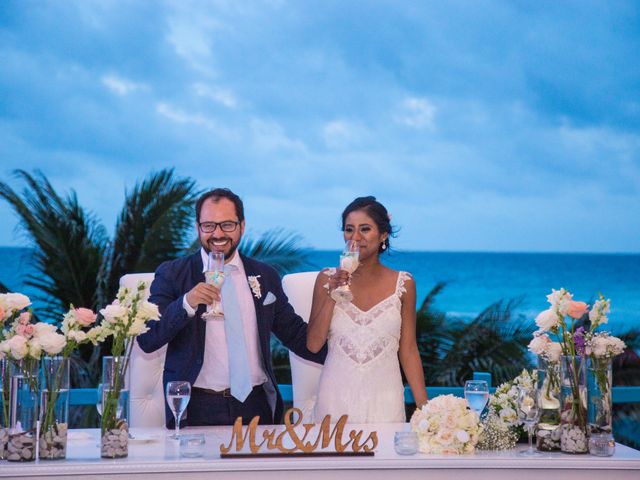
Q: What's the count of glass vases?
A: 7